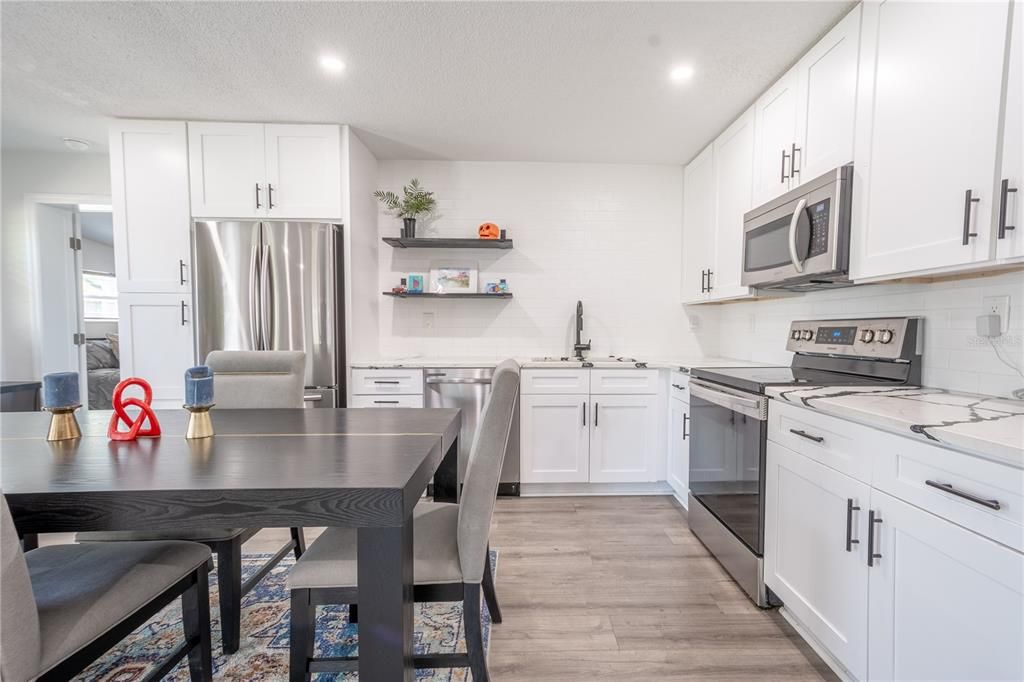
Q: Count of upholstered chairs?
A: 3